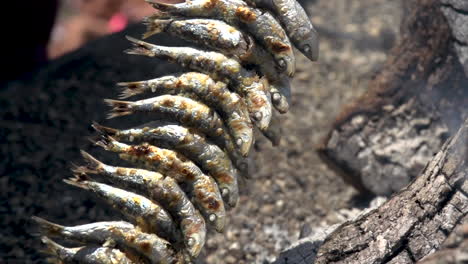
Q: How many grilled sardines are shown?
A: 12